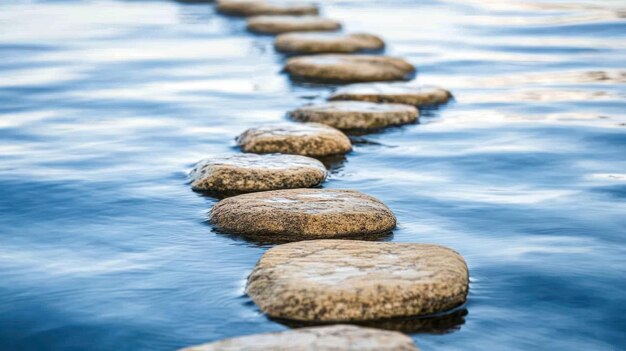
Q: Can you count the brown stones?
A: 11